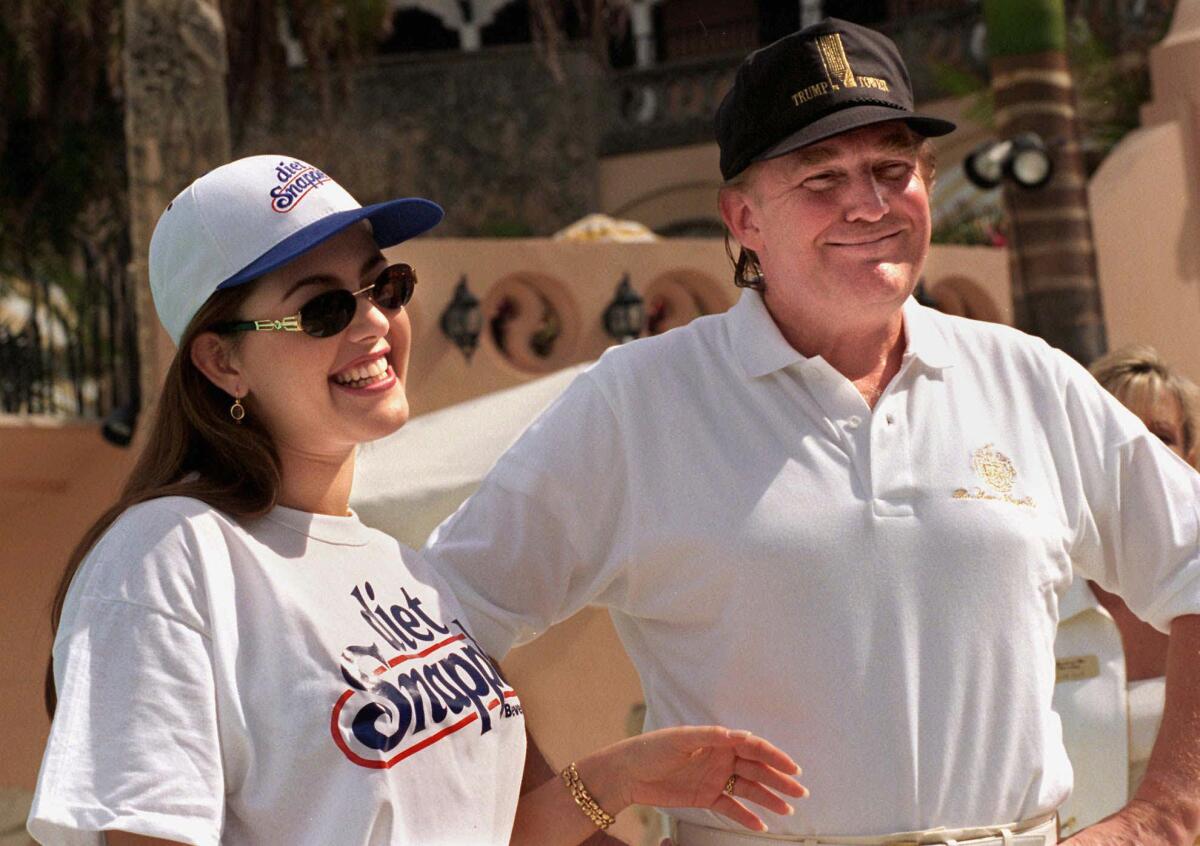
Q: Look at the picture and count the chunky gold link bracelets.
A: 1